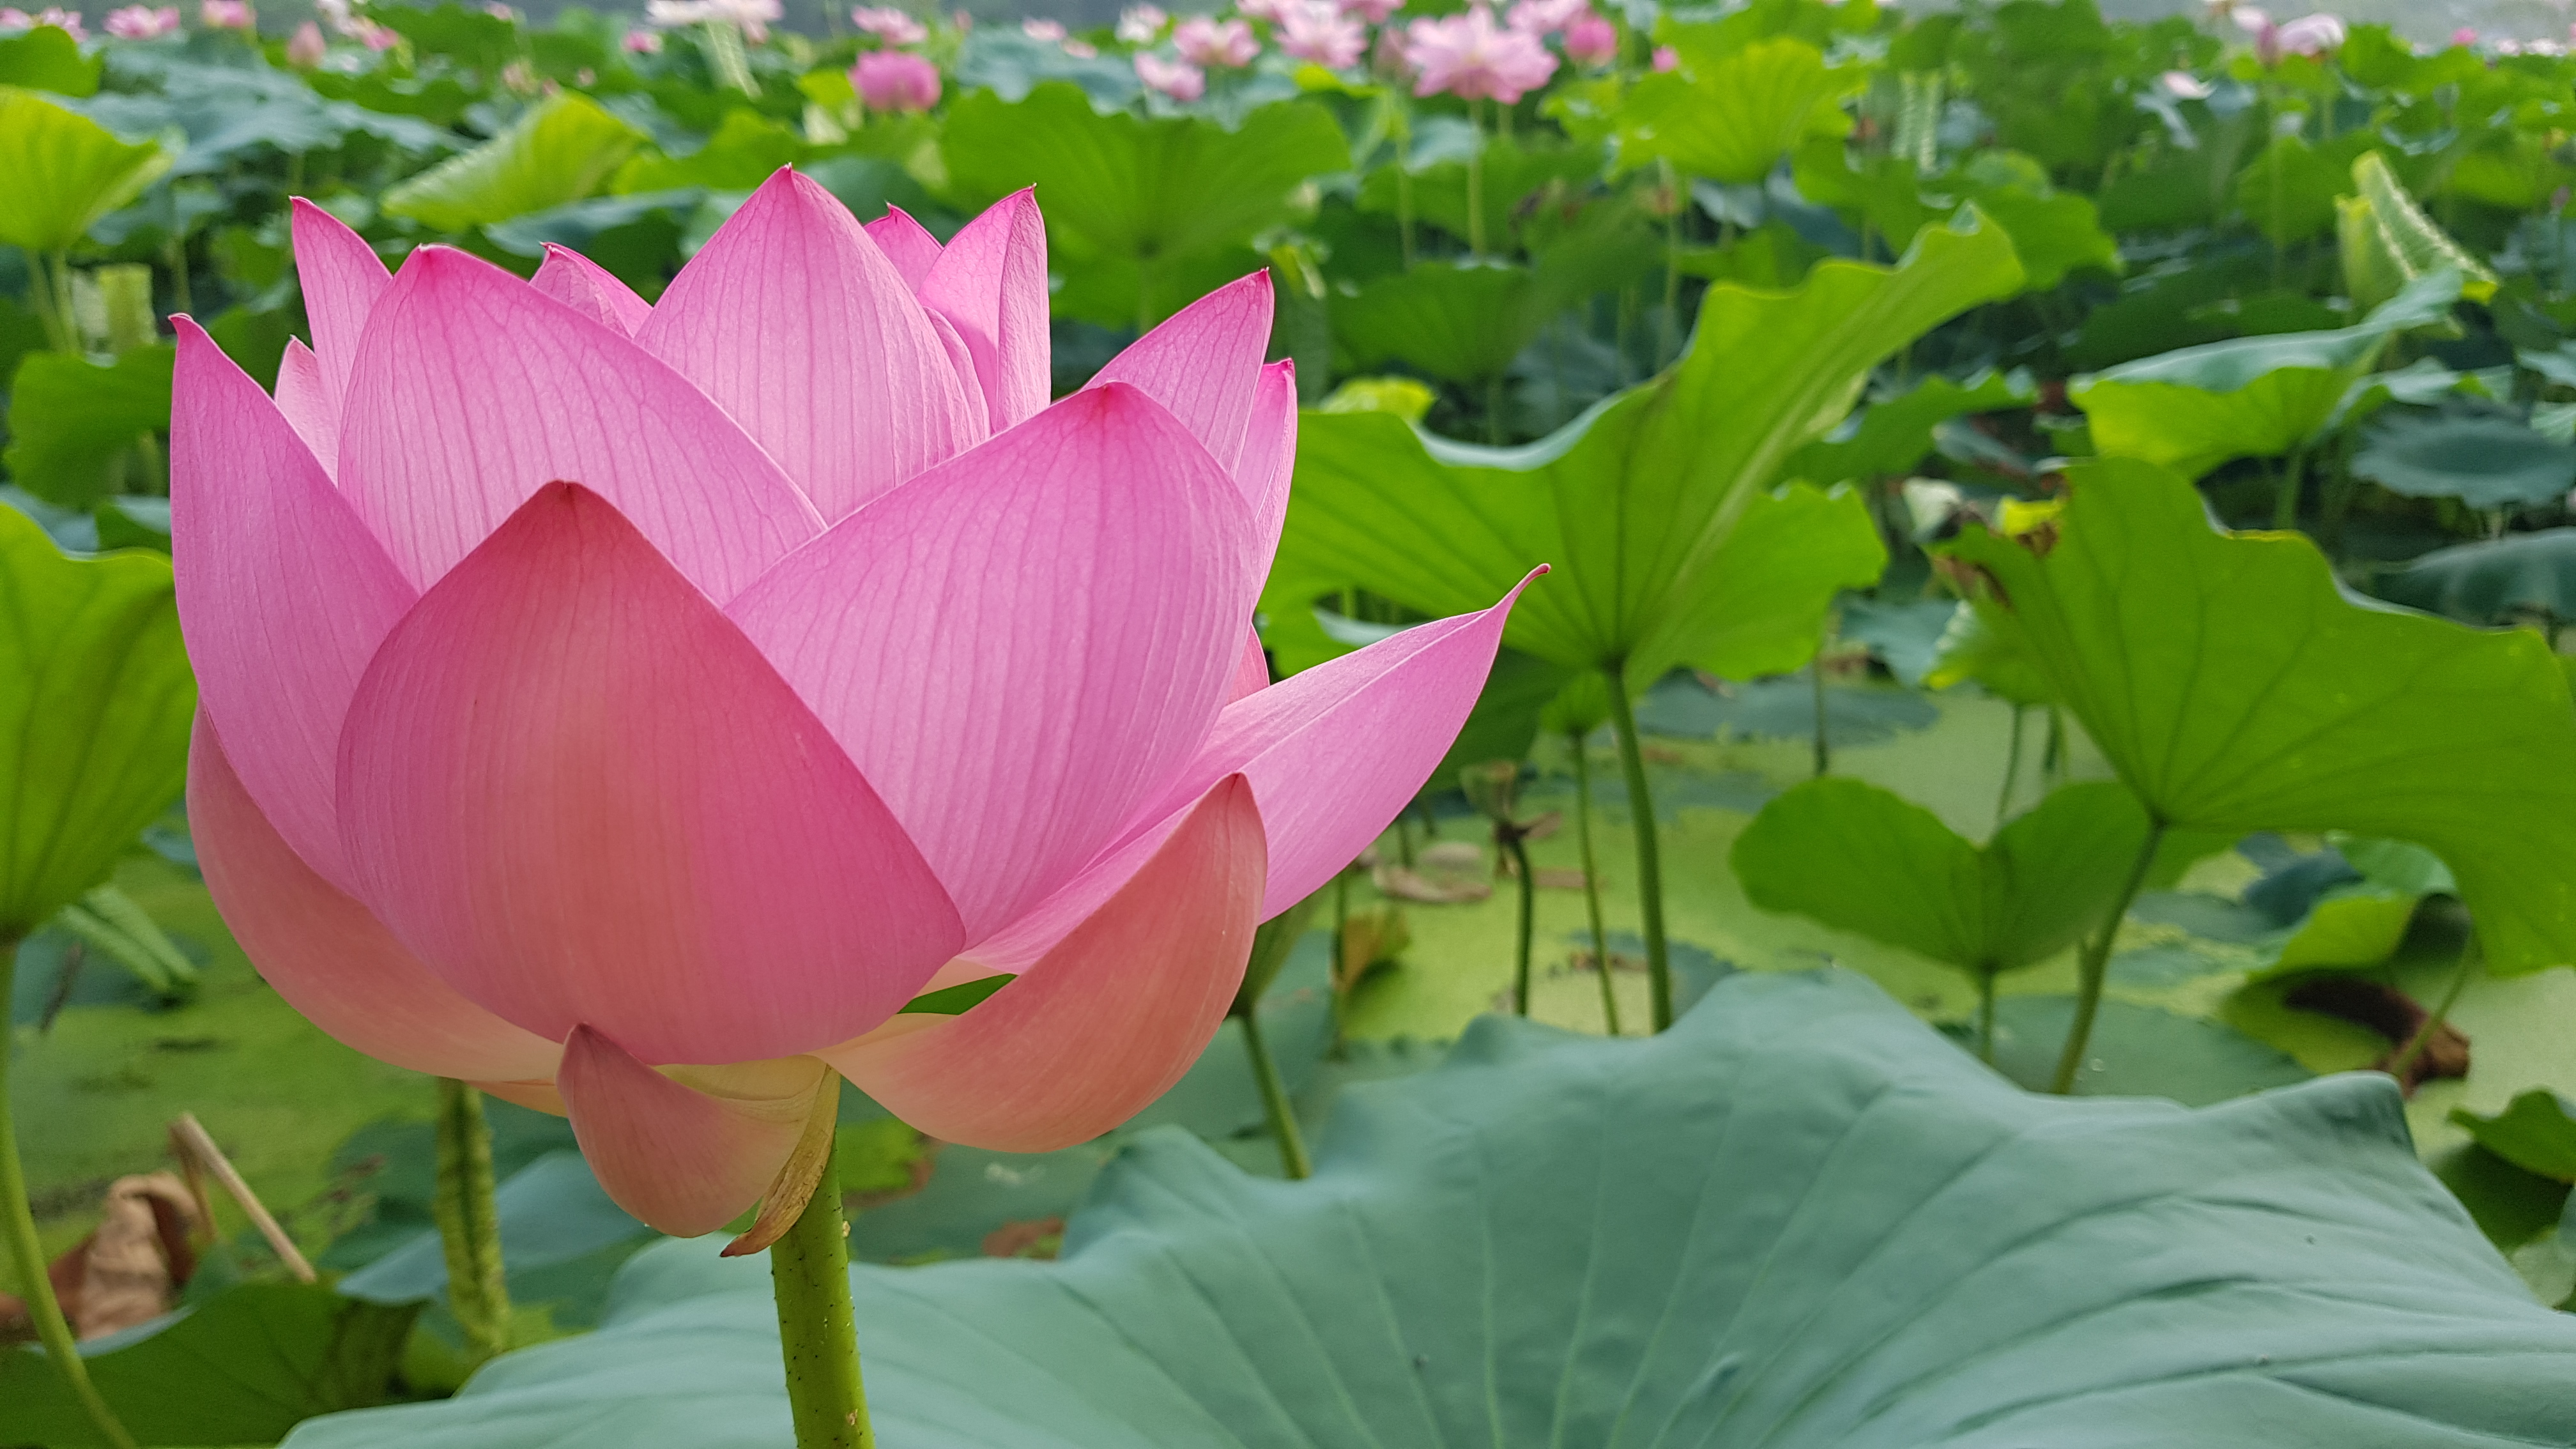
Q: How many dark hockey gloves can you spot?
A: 0